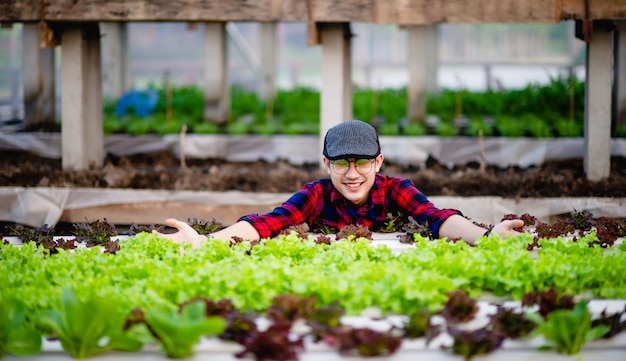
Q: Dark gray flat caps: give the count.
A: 1